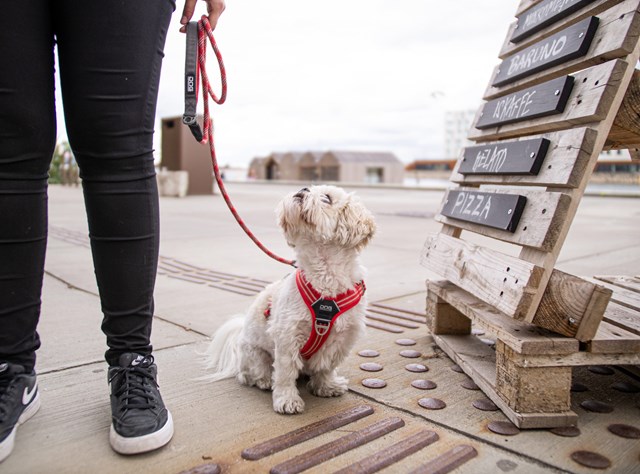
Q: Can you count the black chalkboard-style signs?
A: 5